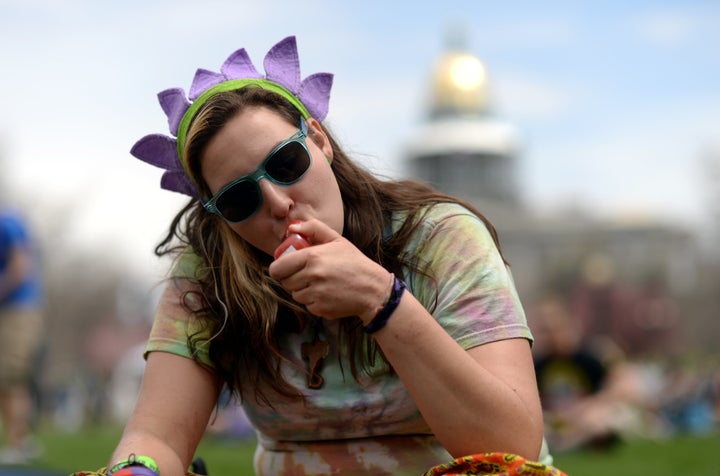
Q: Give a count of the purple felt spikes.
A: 7